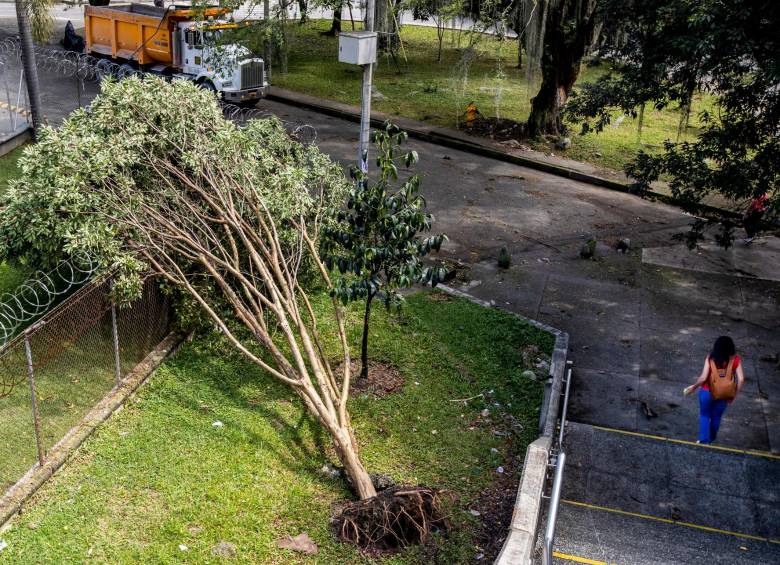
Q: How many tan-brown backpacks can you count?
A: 1